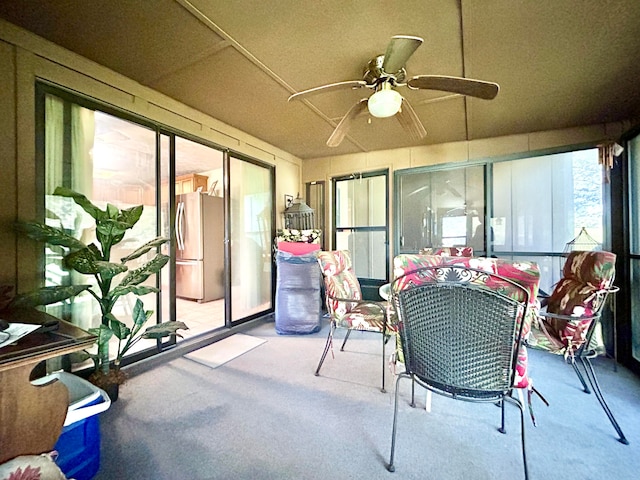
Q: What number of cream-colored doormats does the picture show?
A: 1